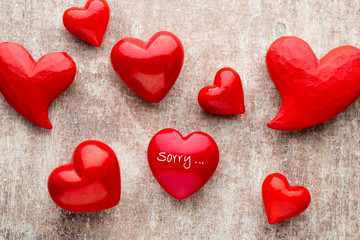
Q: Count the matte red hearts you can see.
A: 2